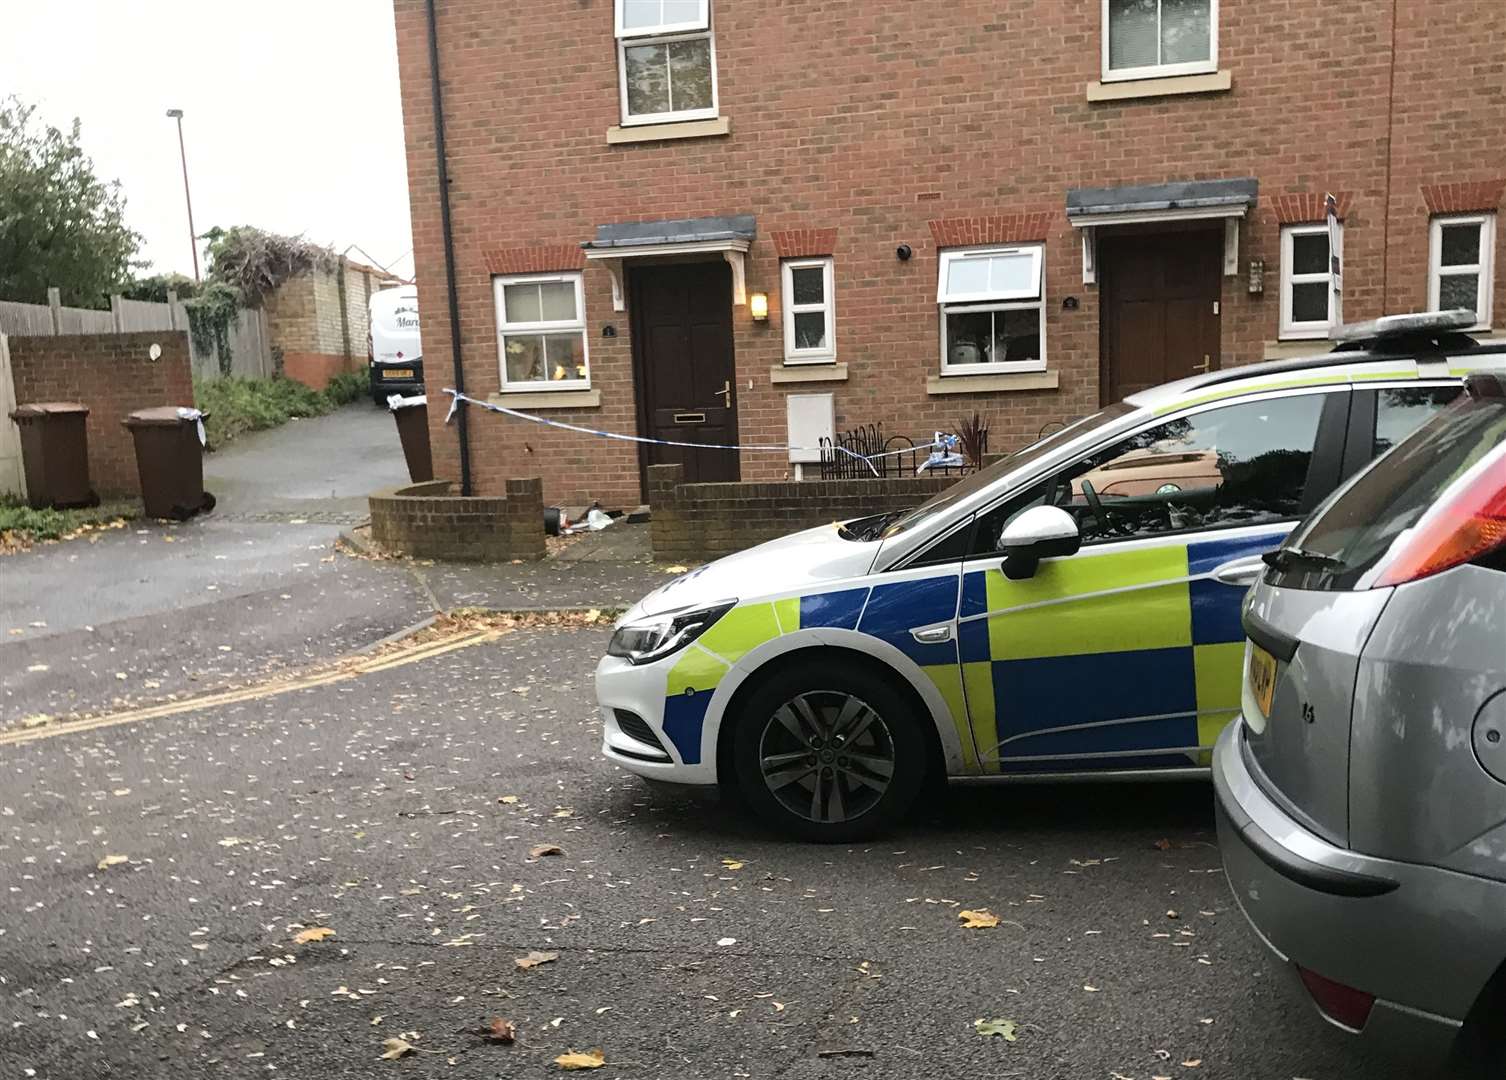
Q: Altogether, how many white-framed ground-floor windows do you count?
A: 5